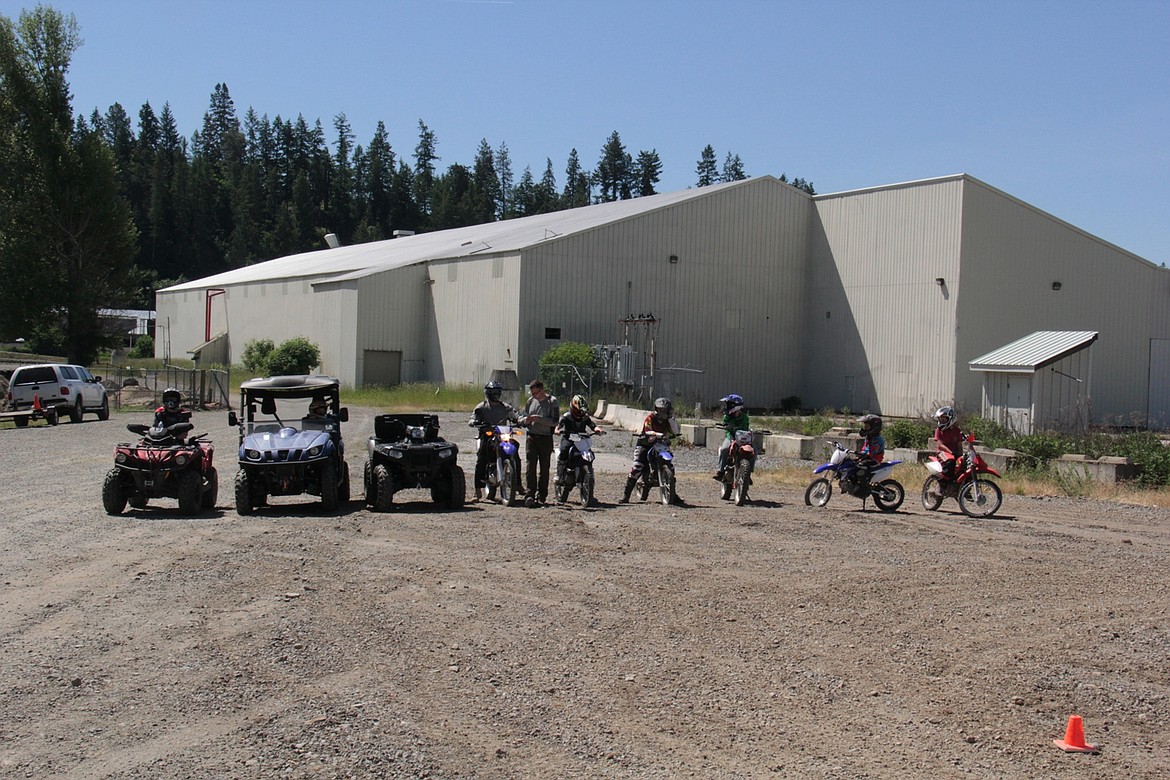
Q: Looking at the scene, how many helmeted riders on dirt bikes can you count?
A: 6